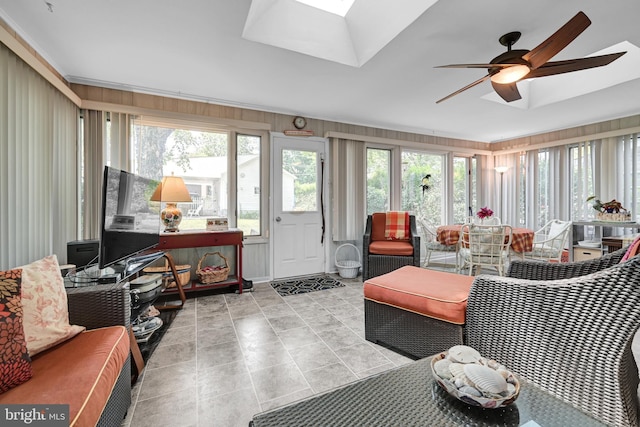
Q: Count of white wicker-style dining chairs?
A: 4